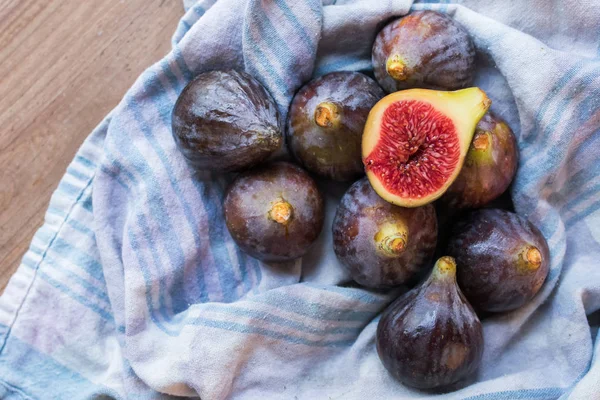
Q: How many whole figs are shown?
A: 8